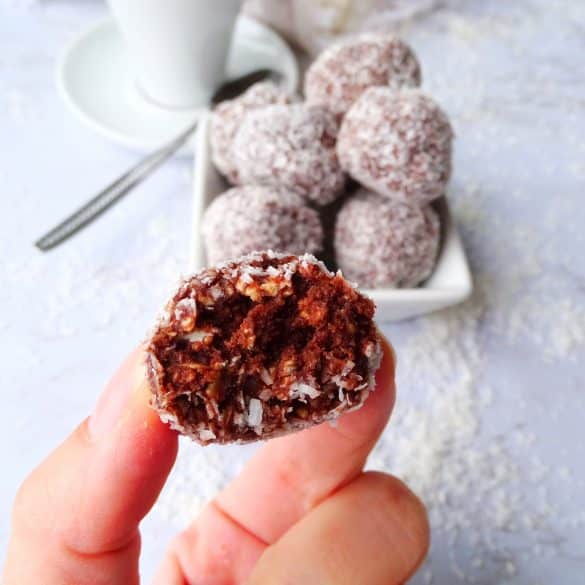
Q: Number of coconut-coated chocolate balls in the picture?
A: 7